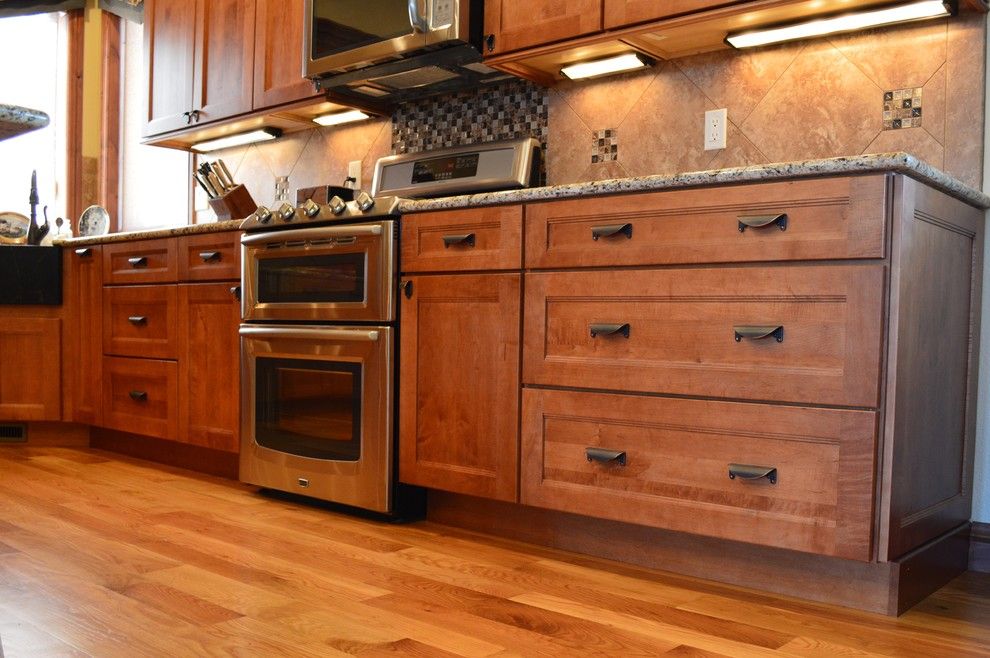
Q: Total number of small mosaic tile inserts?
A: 3